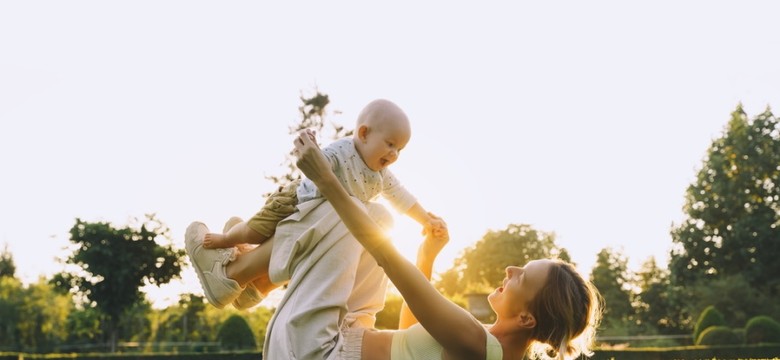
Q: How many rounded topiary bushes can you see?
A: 4